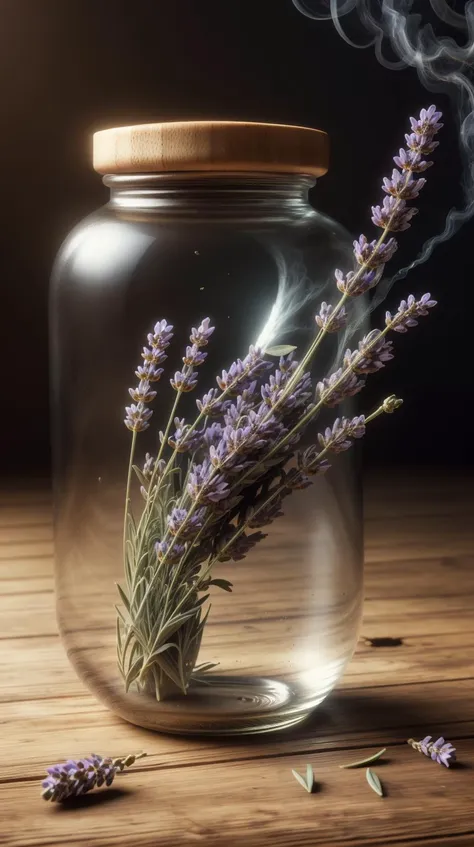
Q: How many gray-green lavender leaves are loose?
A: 4